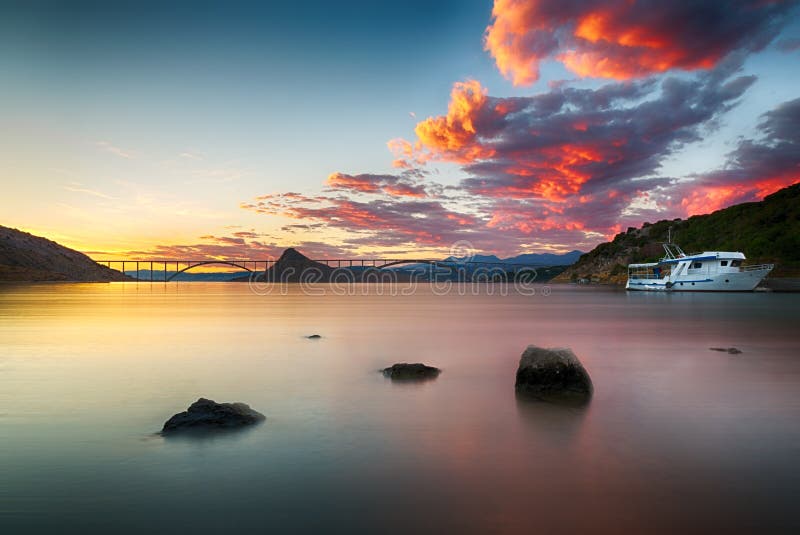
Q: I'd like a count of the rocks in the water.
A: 5